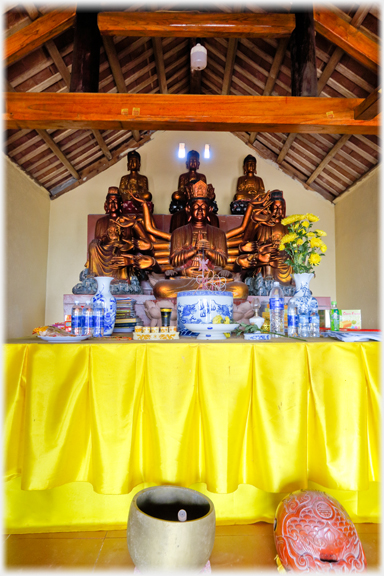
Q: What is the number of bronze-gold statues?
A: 6